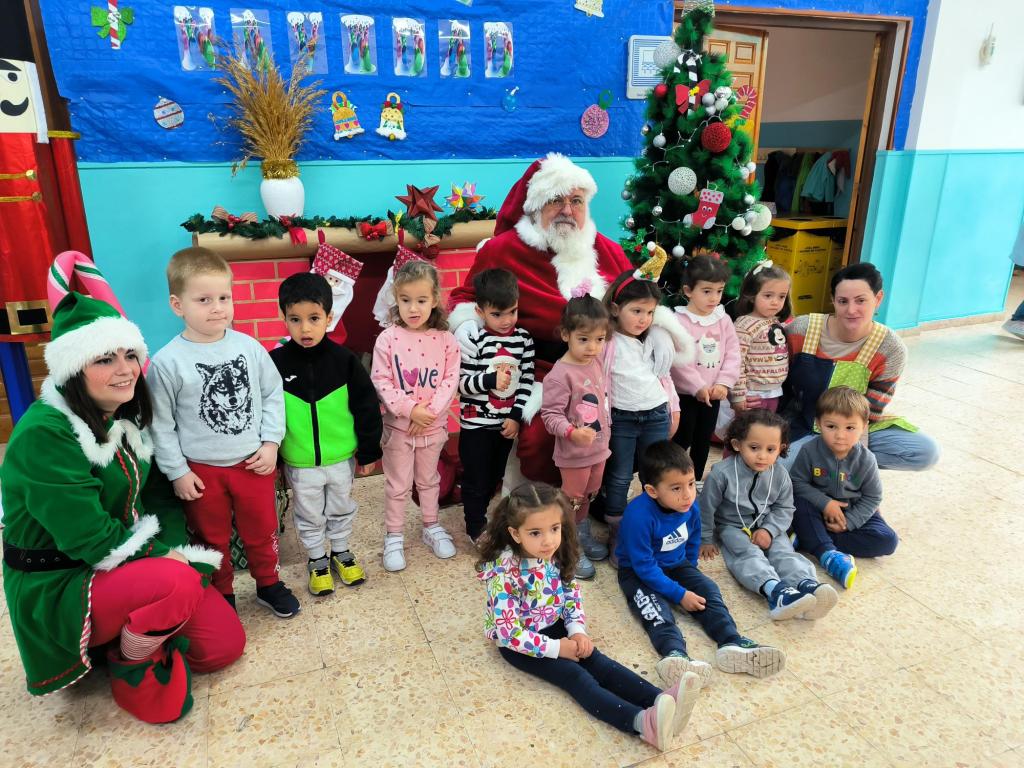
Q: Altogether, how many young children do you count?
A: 12